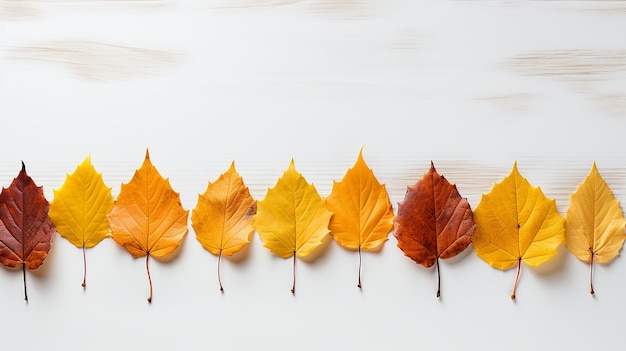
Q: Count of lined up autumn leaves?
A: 9